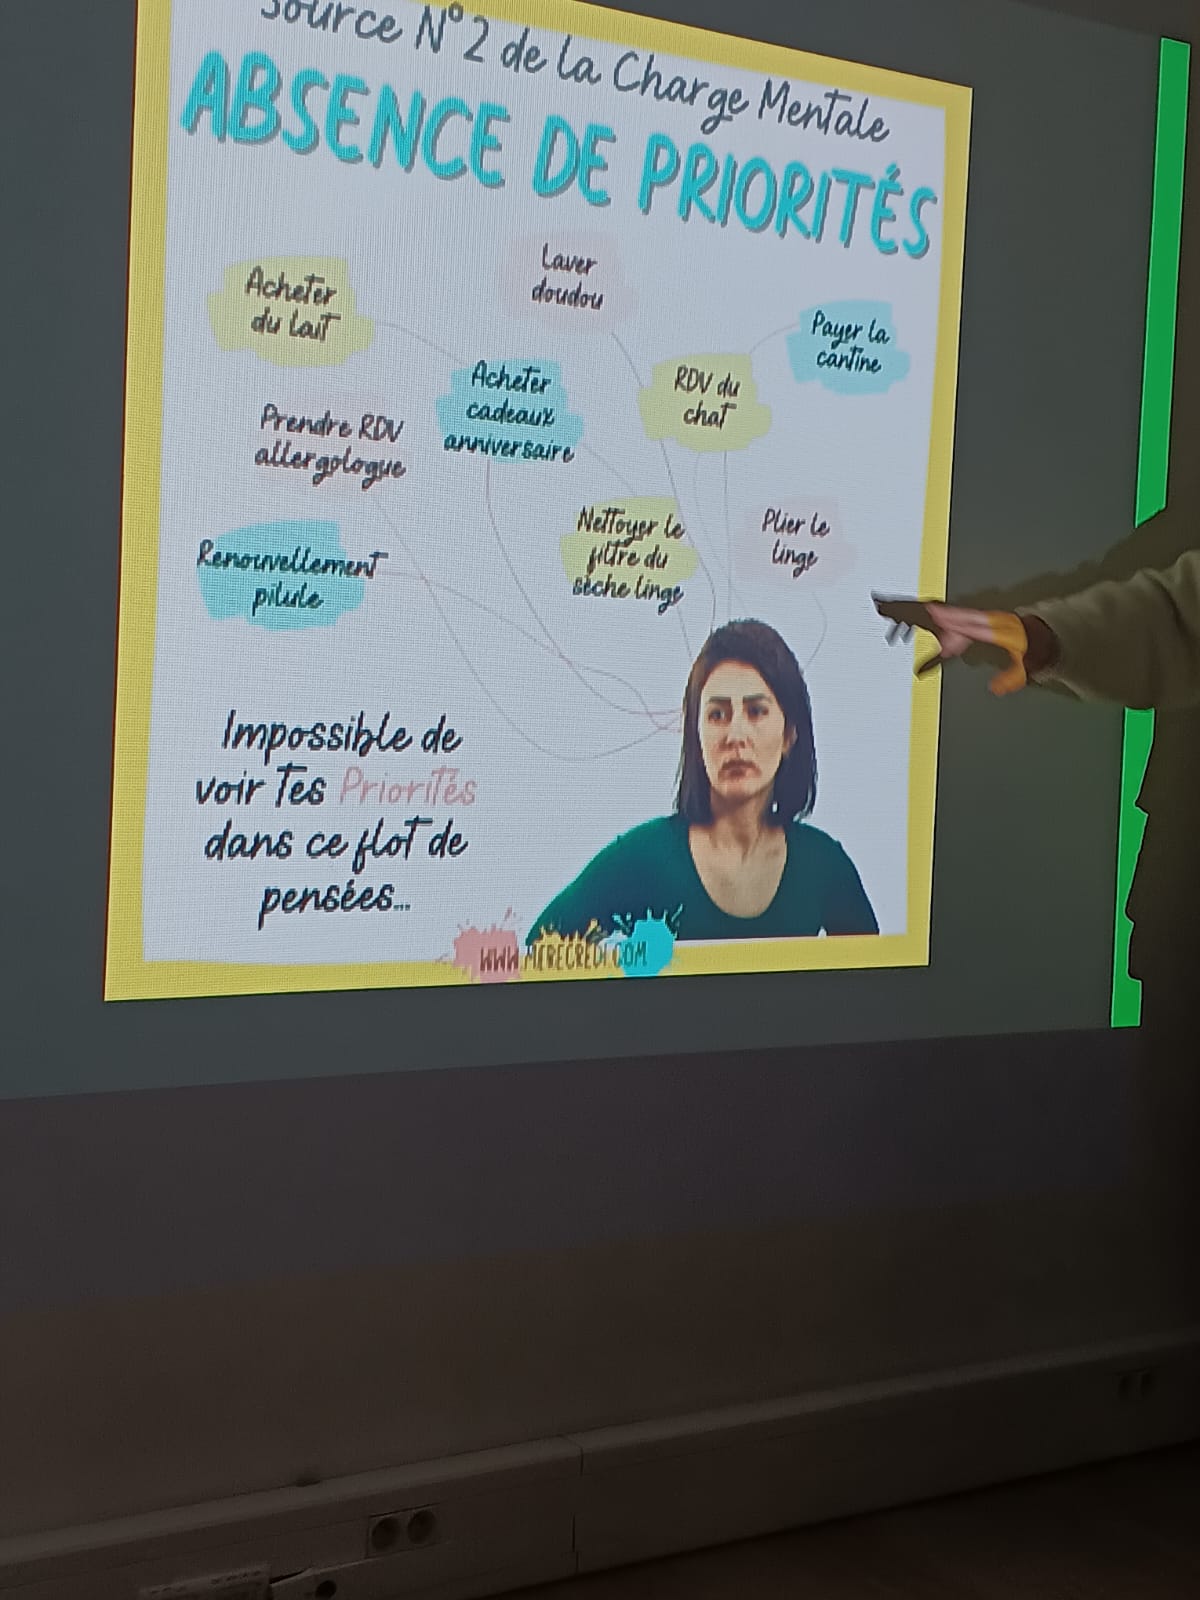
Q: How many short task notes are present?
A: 9